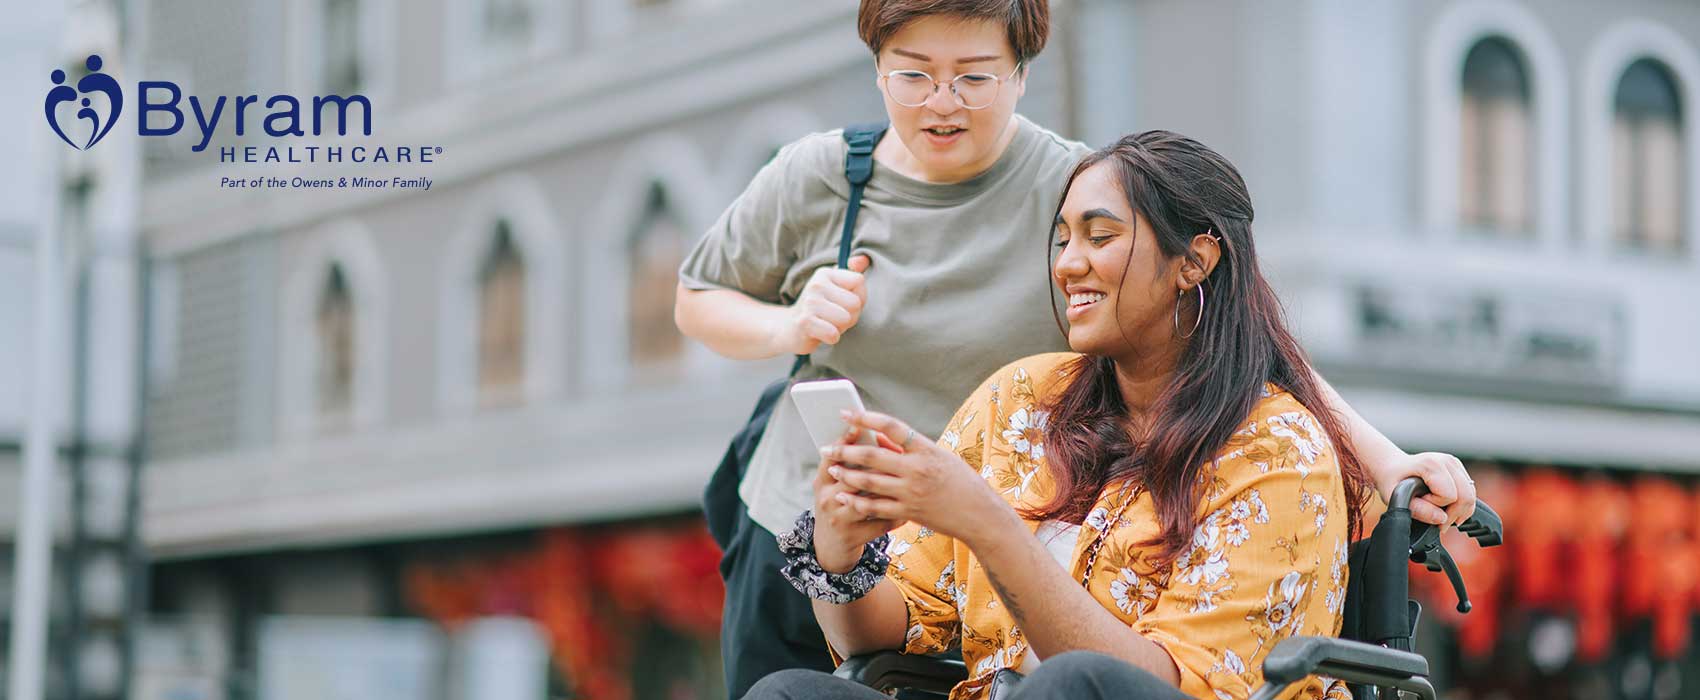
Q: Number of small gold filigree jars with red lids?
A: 0